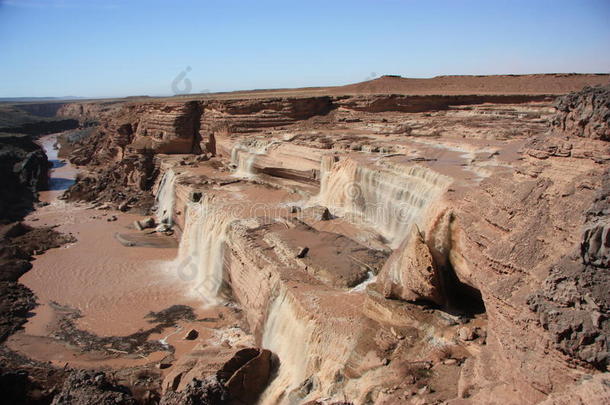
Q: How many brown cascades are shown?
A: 5